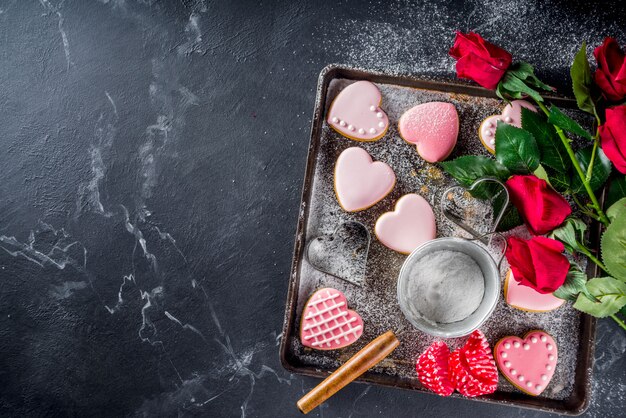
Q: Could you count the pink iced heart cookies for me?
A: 8